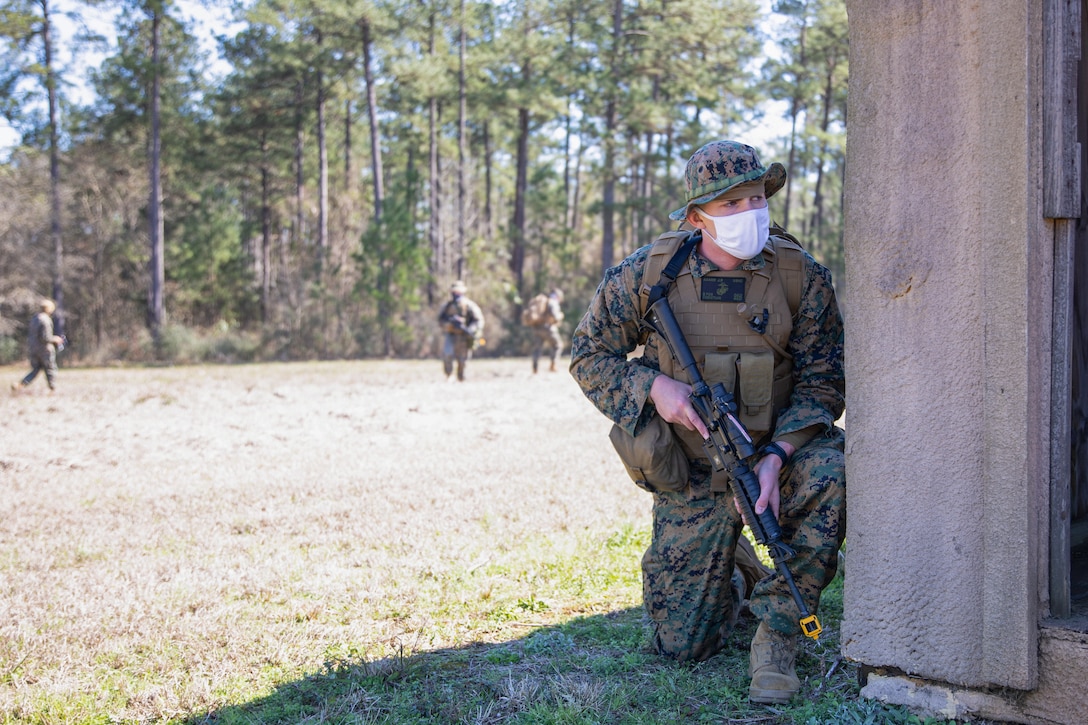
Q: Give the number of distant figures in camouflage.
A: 3